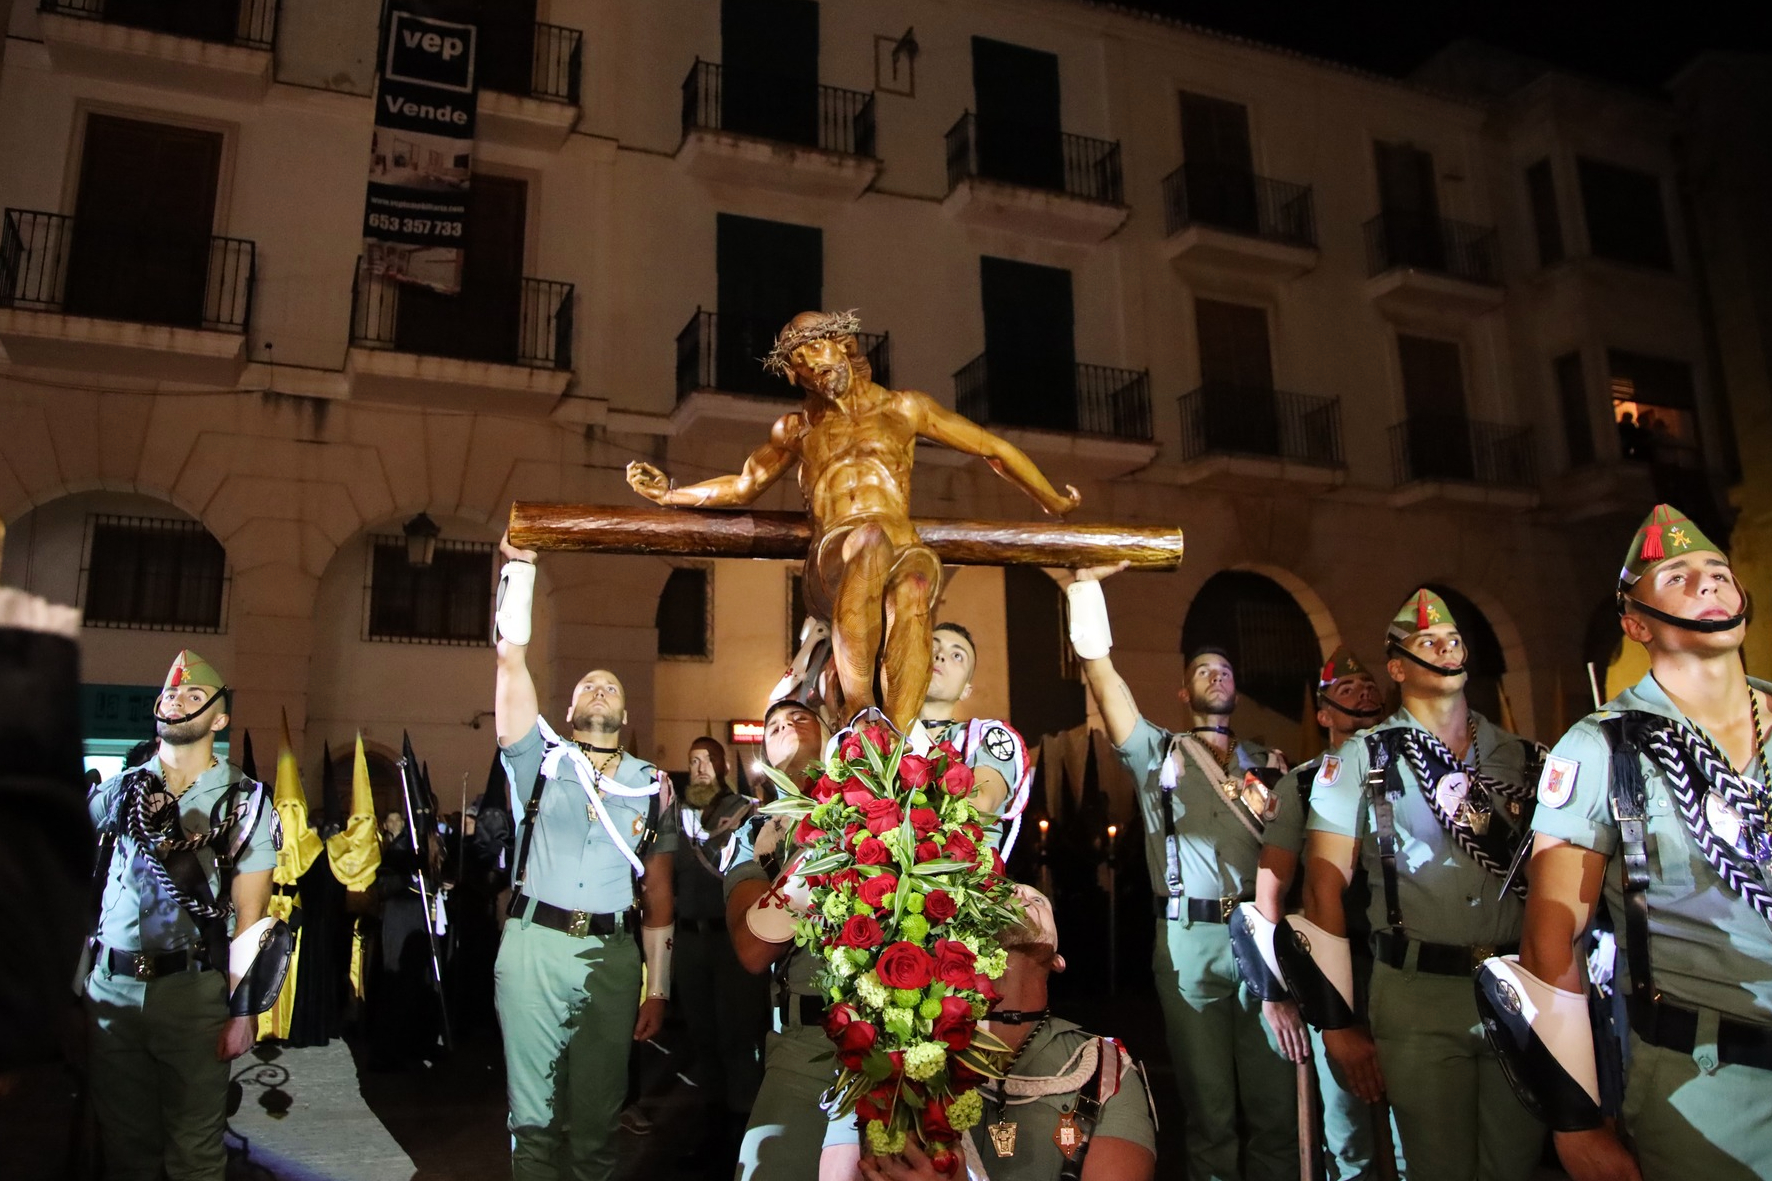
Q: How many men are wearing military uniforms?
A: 10